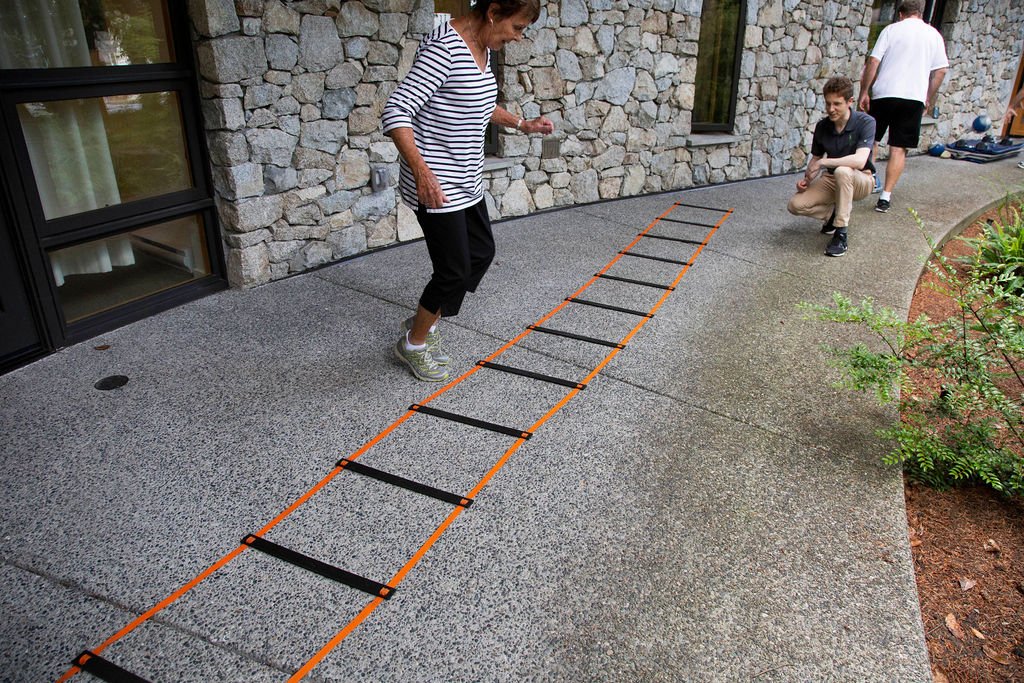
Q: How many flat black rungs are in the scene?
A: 12